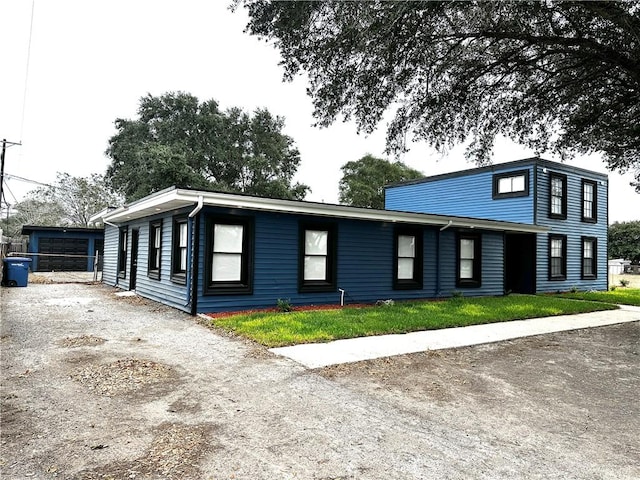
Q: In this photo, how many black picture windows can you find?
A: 12